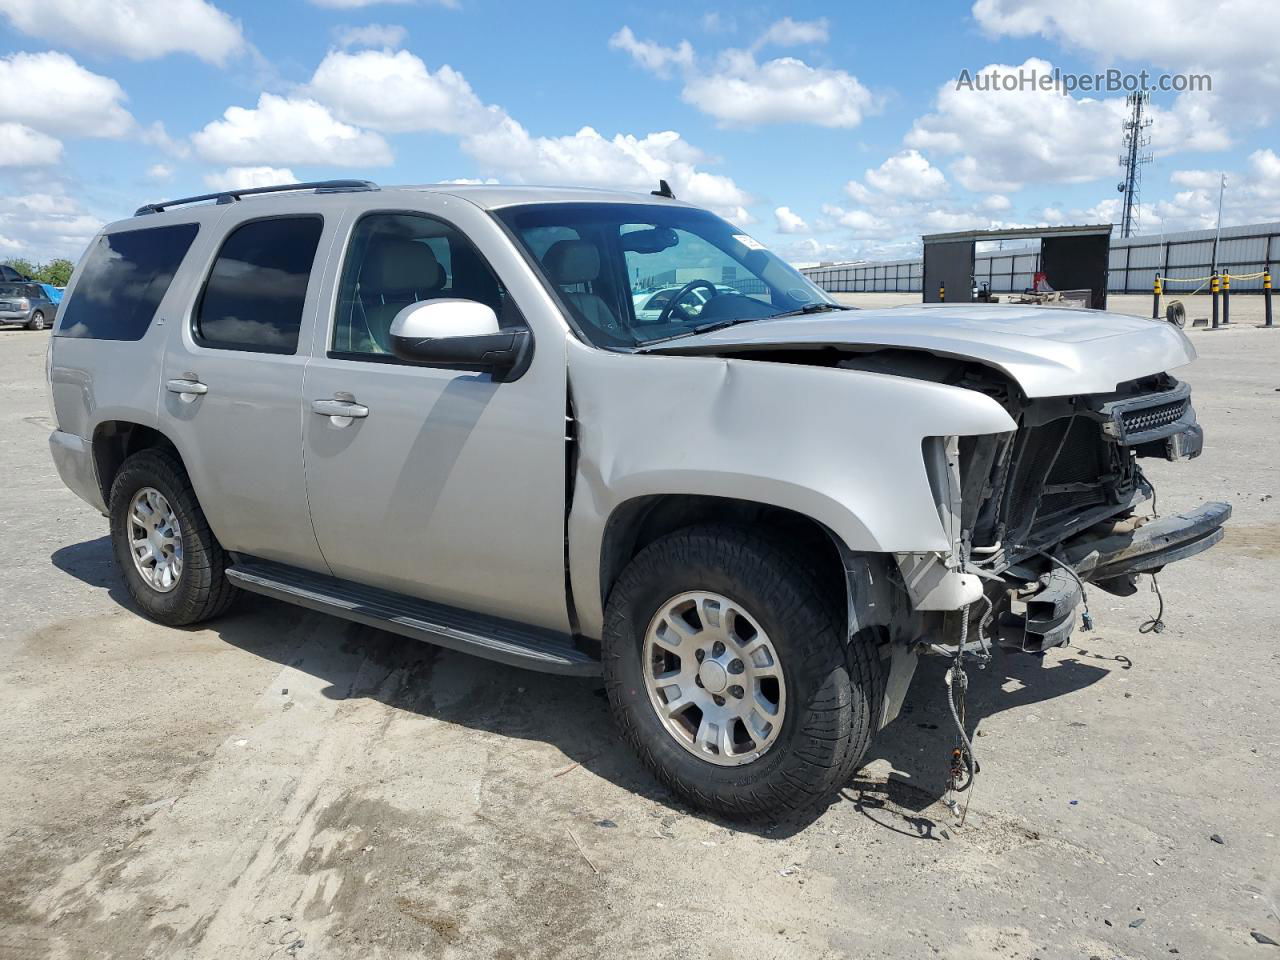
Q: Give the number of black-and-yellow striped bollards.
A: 5